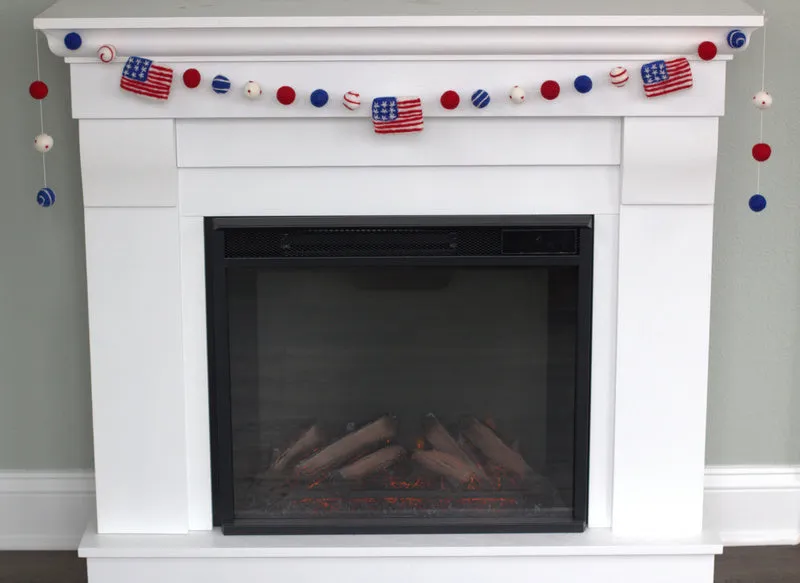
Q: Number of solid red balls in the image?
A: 7